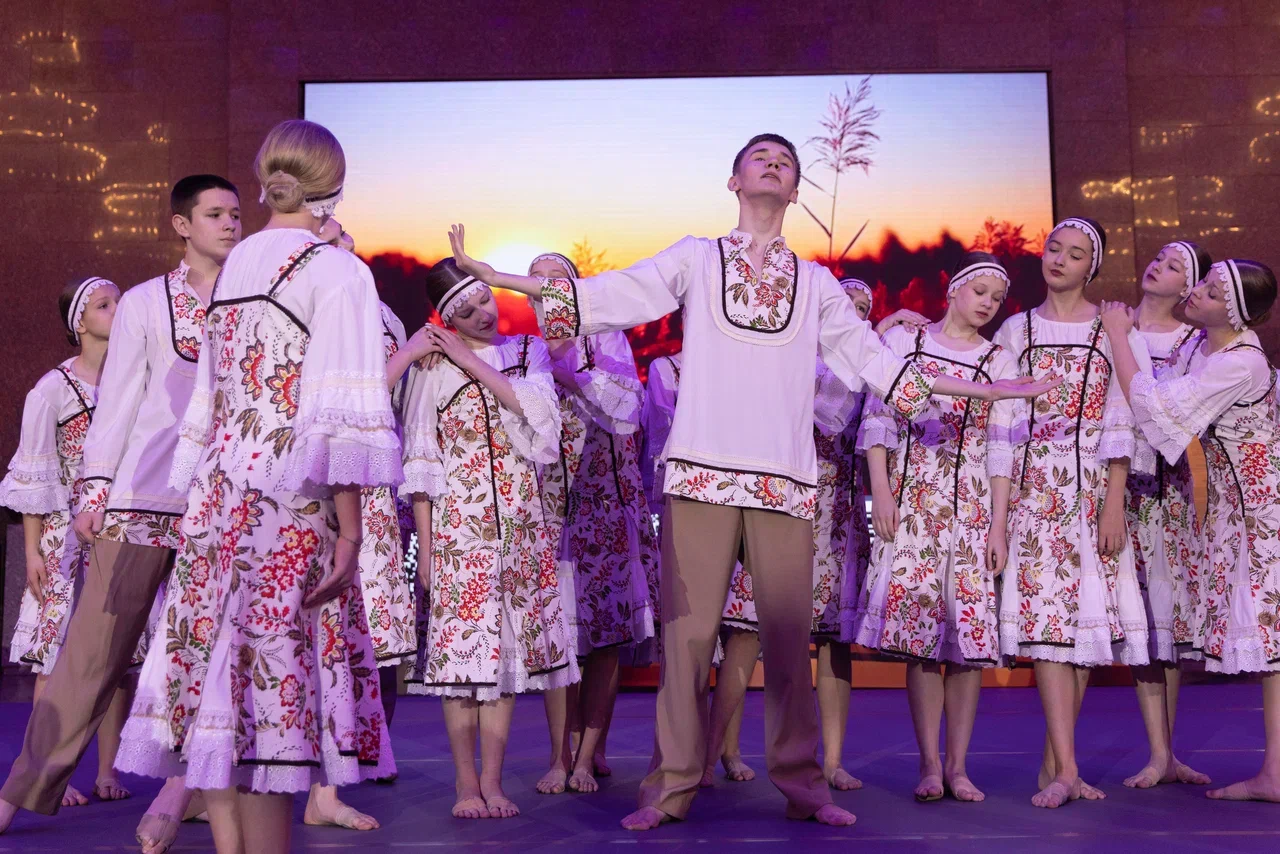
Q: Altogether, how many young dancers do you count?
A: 13